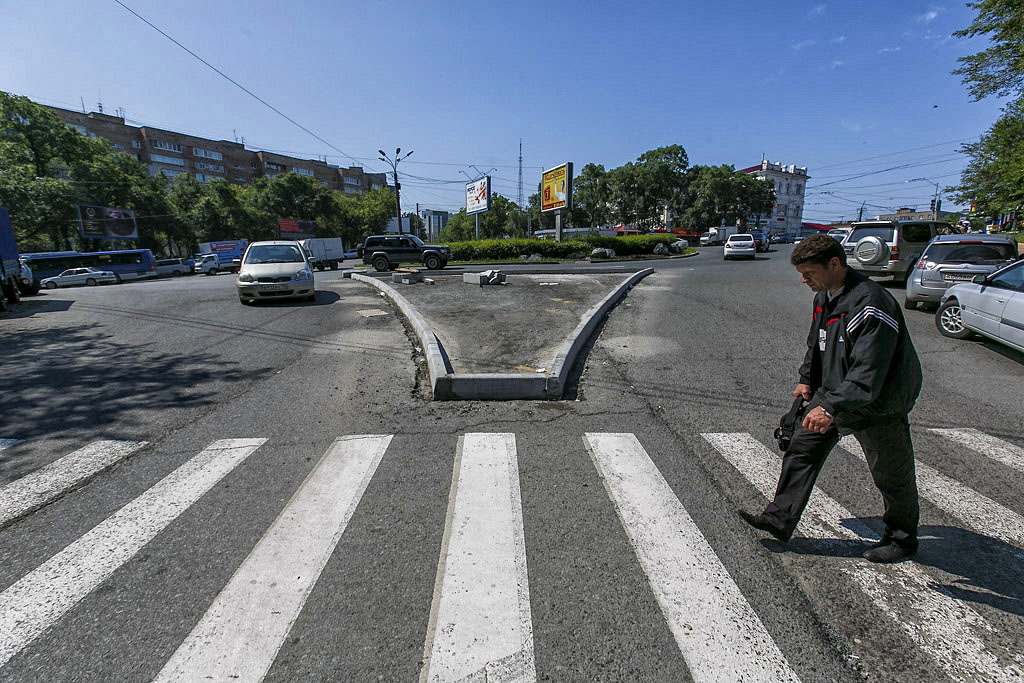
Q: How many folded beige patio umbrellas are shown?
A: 0